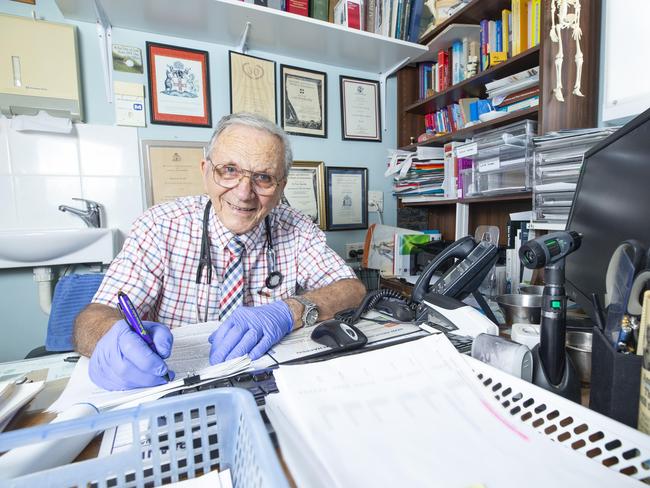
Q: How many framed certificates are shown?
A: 7